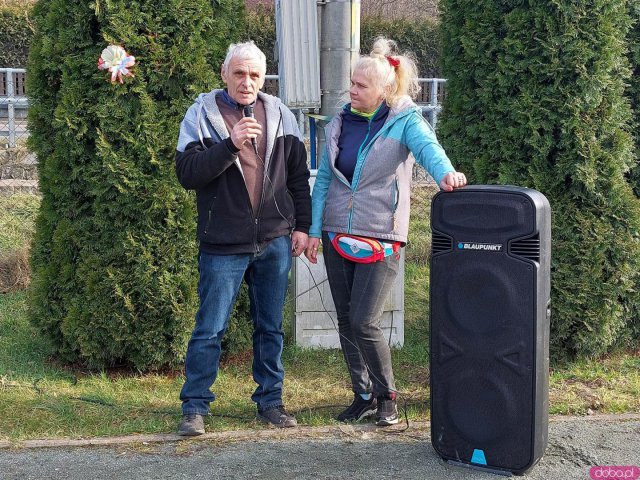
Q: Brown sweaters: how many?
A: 1